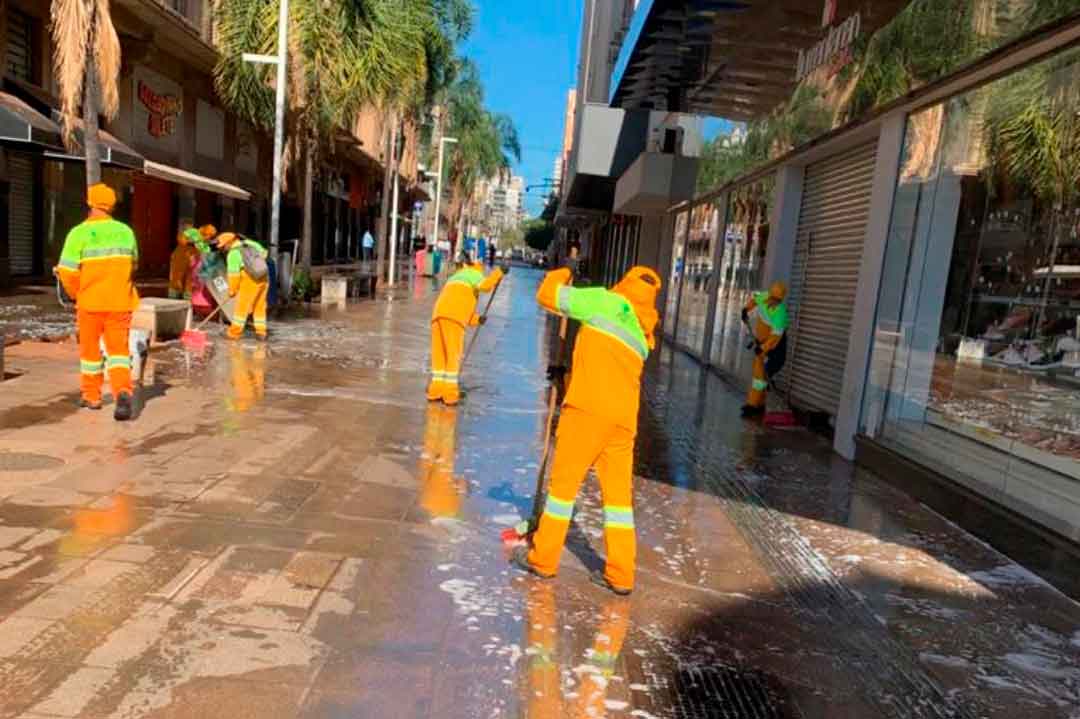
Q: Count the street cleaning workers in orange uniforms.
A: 6